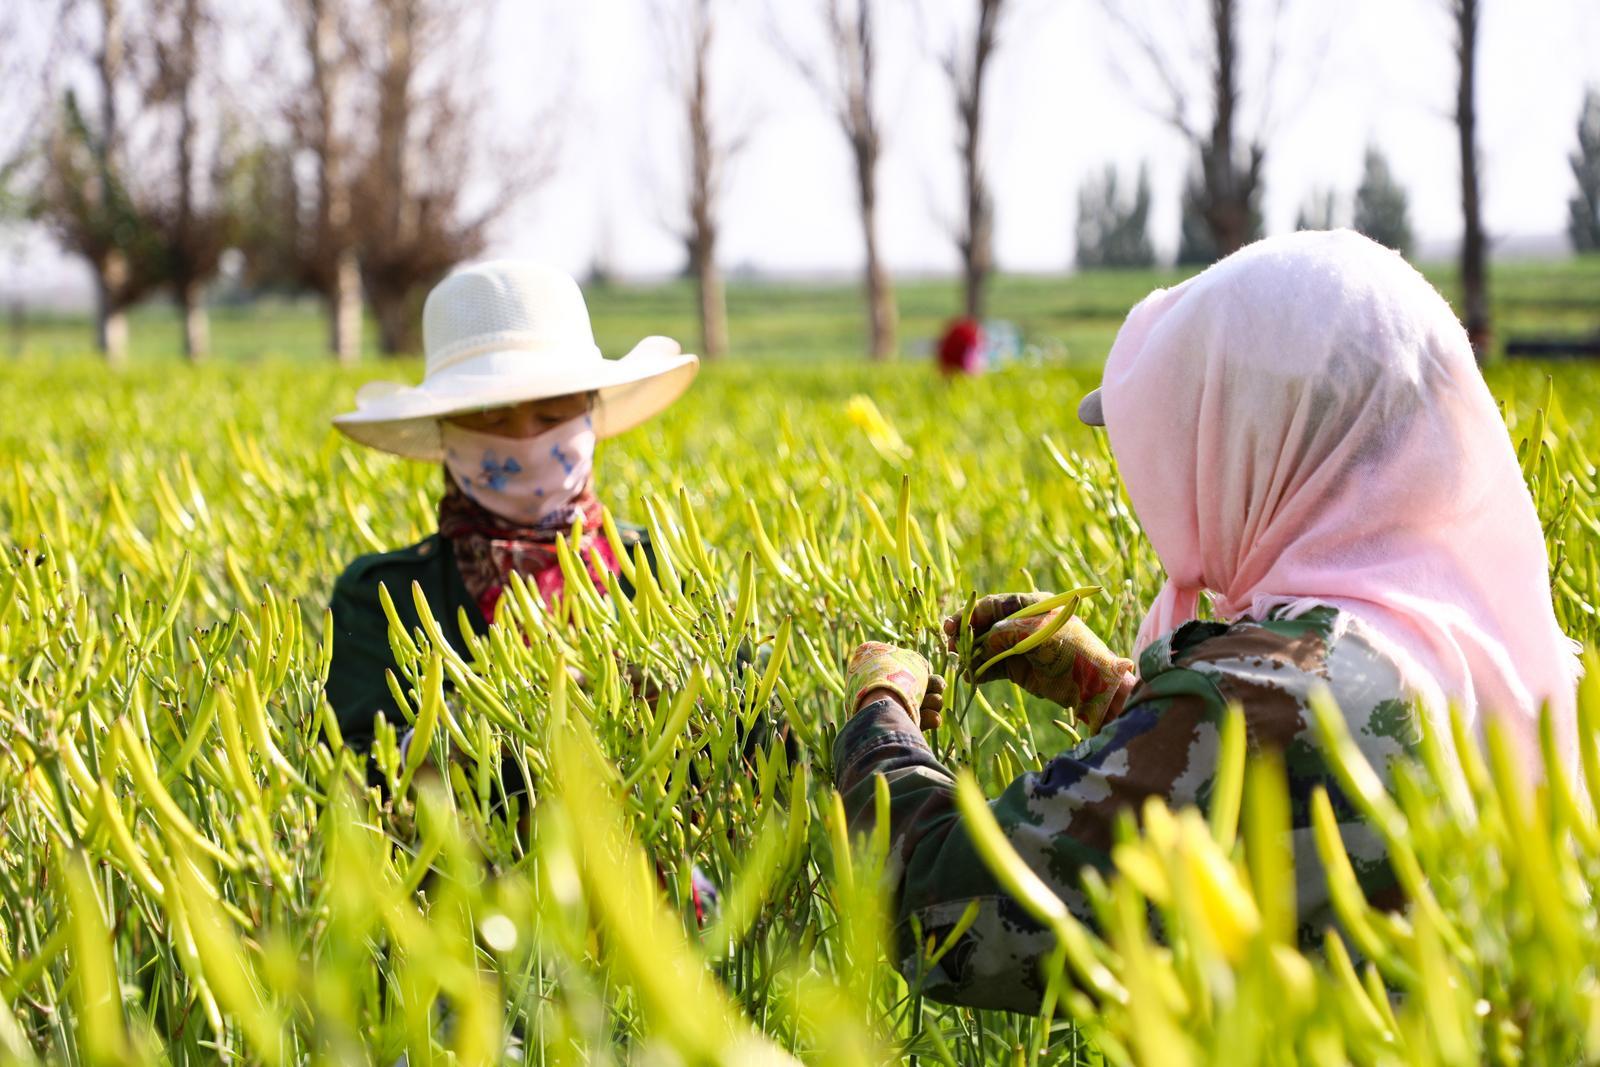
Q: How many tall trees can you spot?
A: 9